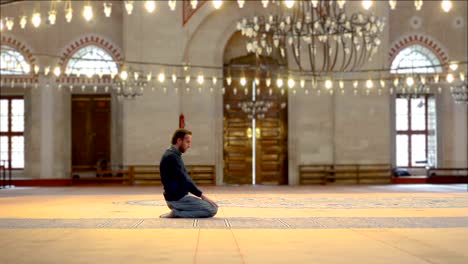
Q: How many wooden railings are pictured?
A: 2